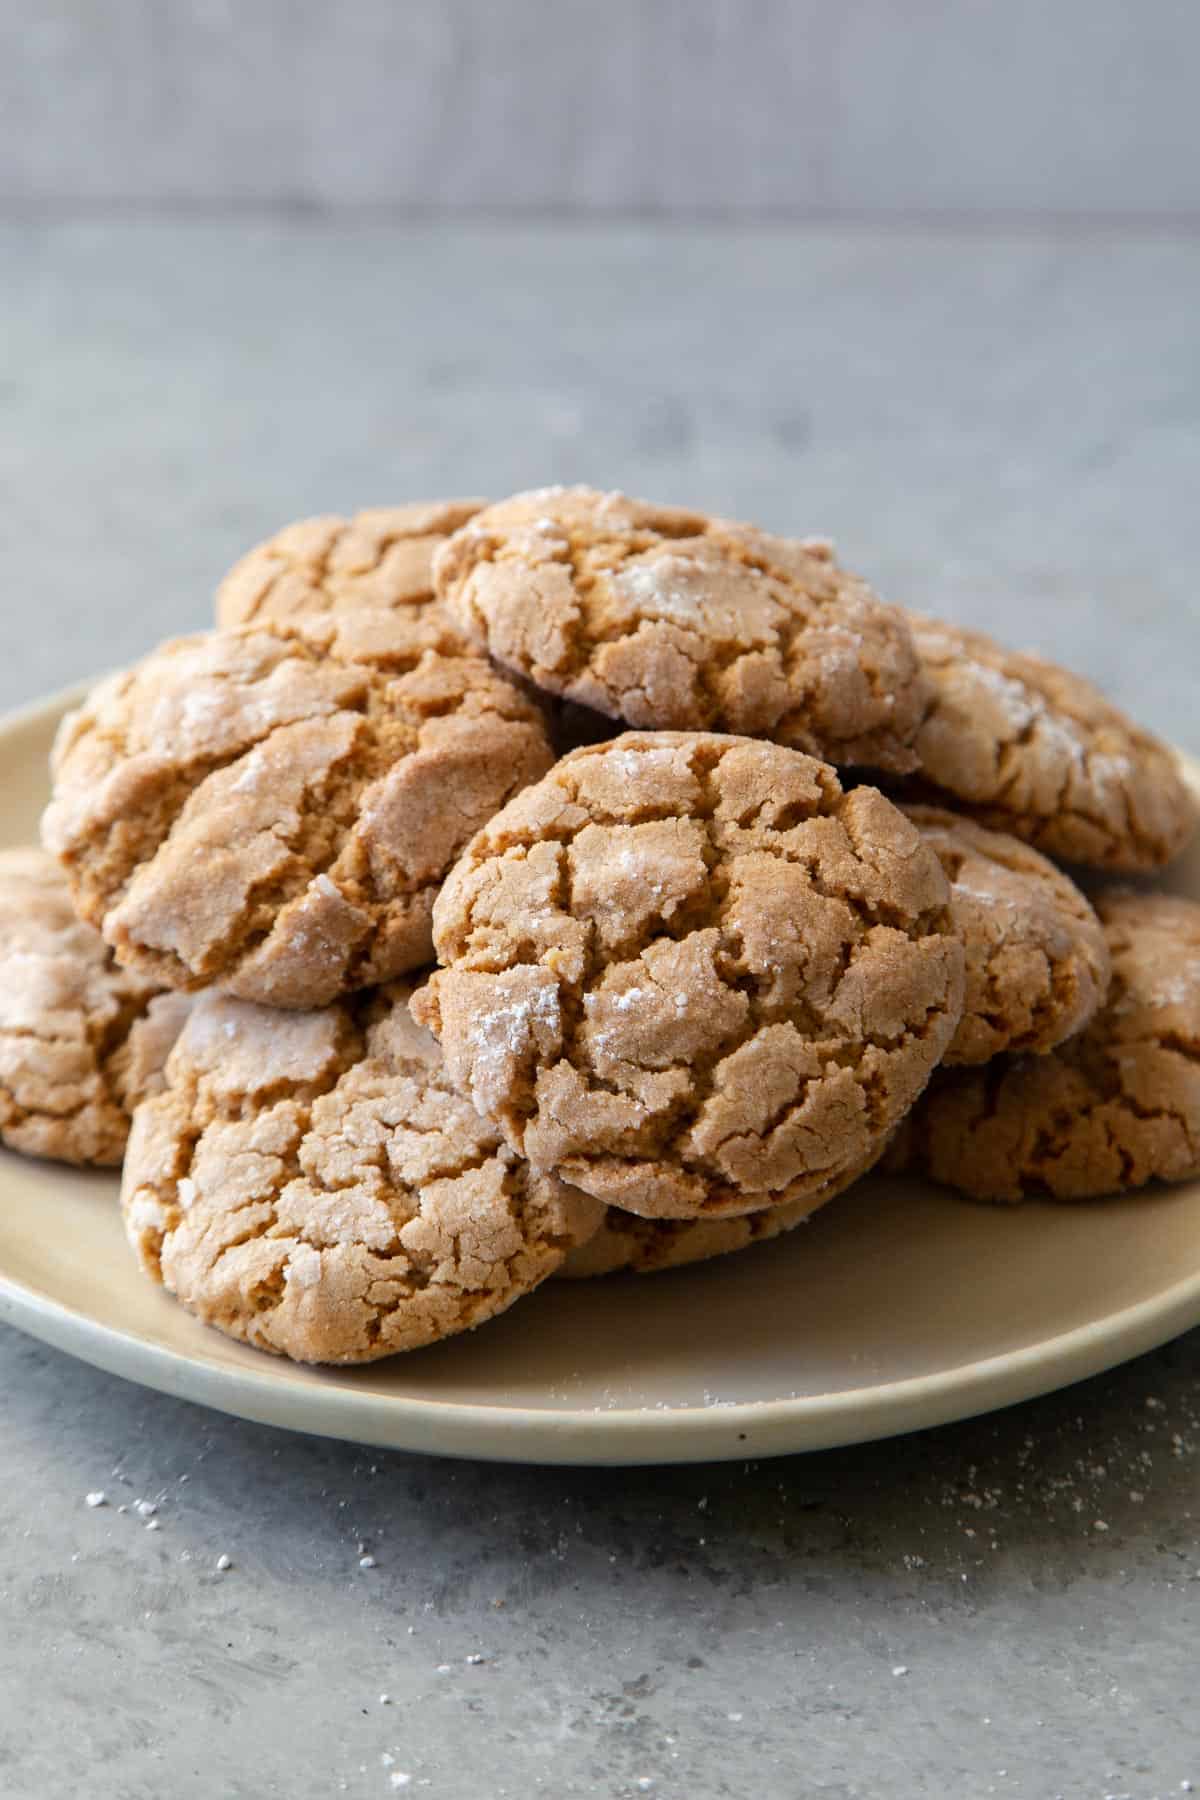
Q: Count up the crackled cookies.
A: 10